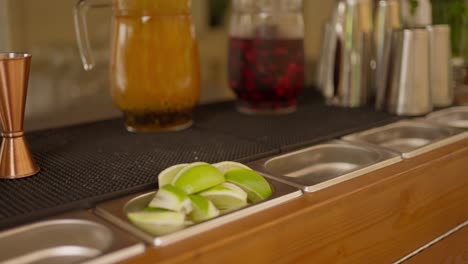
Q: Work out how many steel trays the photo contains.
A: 5